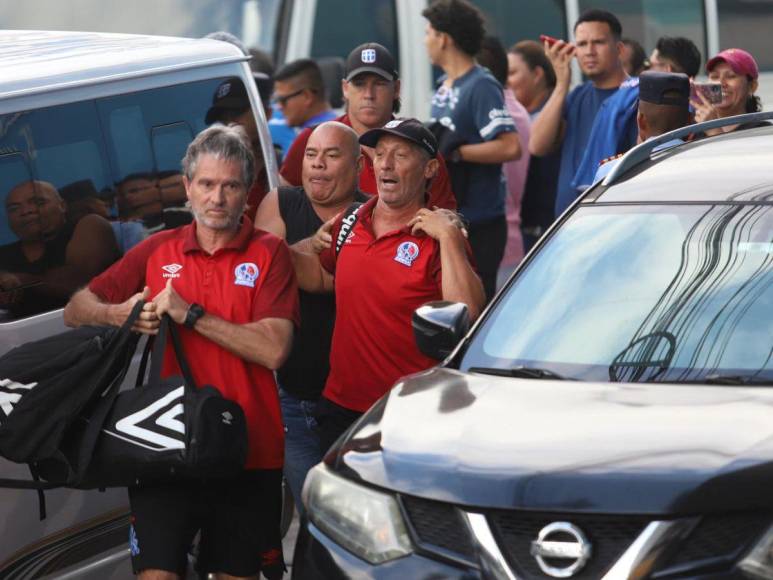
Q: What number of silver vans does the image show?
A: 1